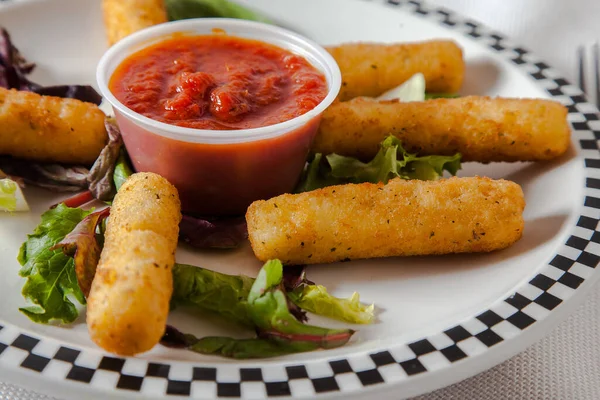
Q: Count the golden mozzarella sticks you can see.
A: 6